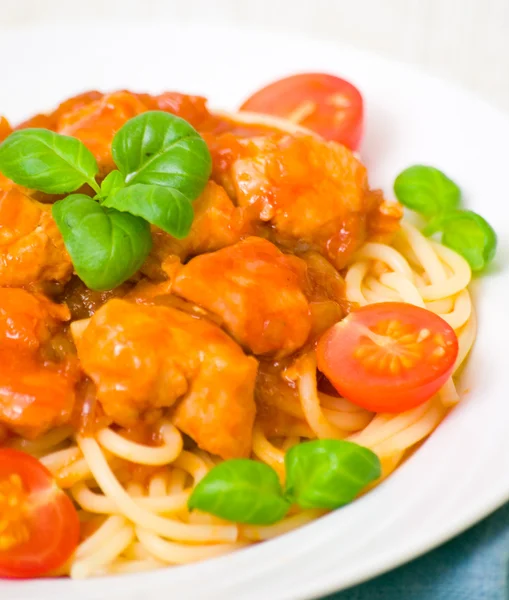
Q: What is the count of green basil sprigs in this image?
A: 3